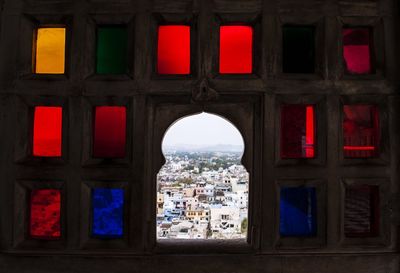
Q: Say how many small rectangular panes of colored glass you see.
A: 14